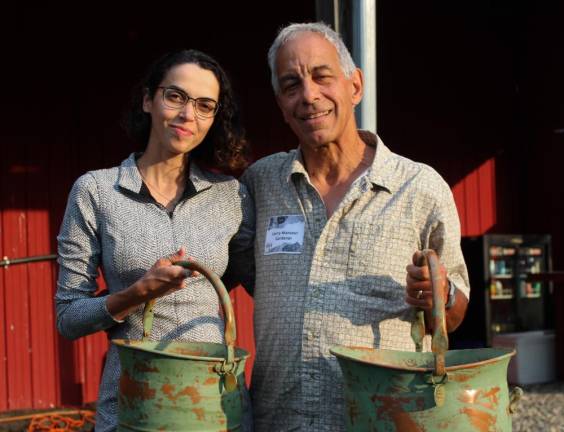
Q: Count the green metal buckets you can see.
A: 2